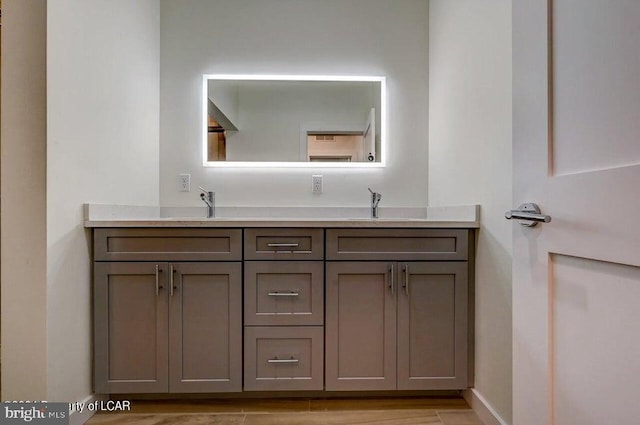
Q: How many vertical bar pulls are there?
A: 4